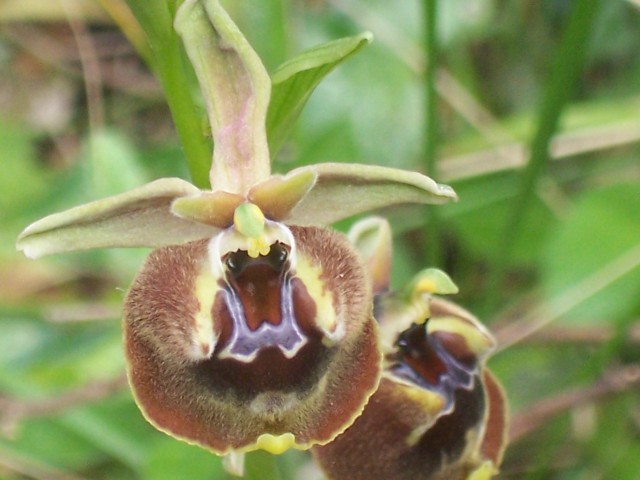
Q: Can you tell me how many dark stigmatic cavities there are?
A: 2